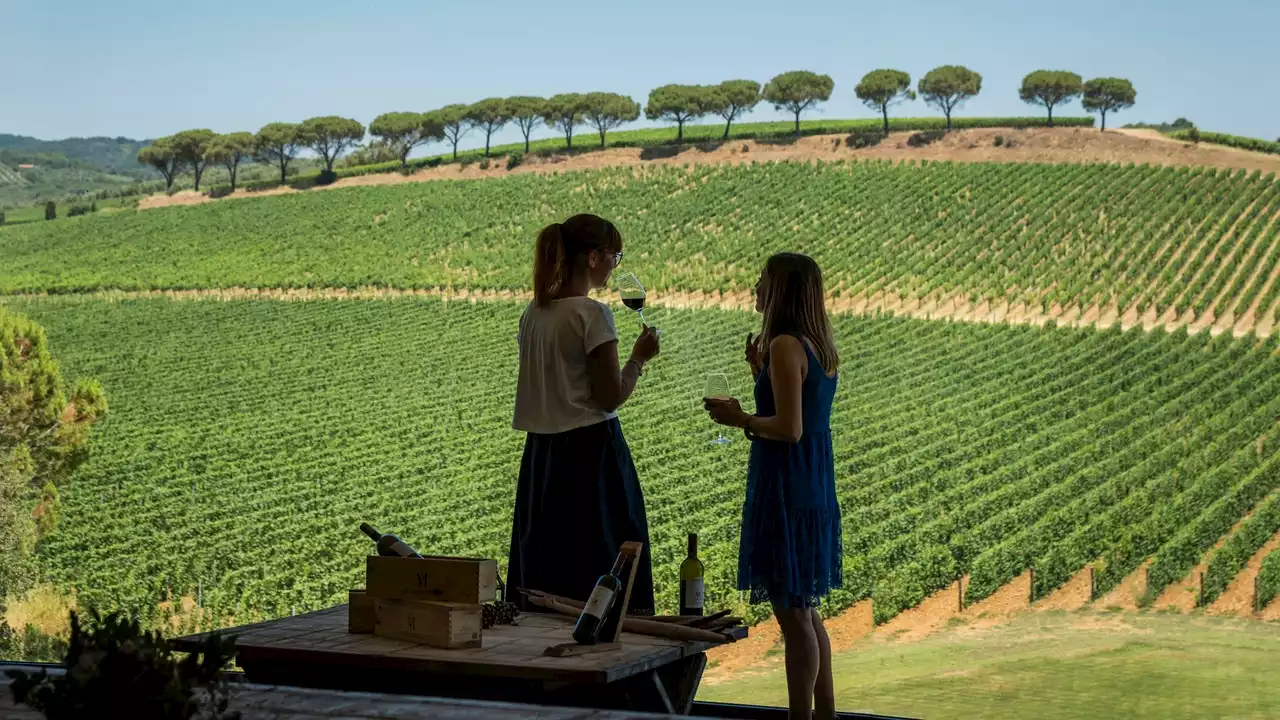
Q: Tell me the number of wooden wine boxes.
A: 3